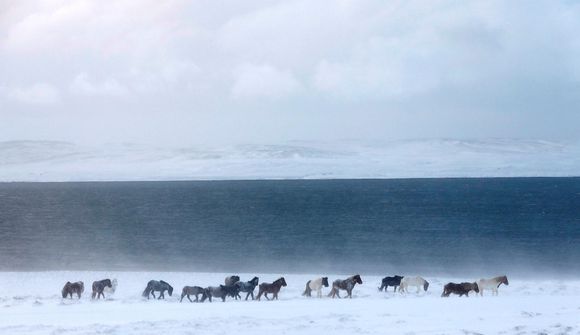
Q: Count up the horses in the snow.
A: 15